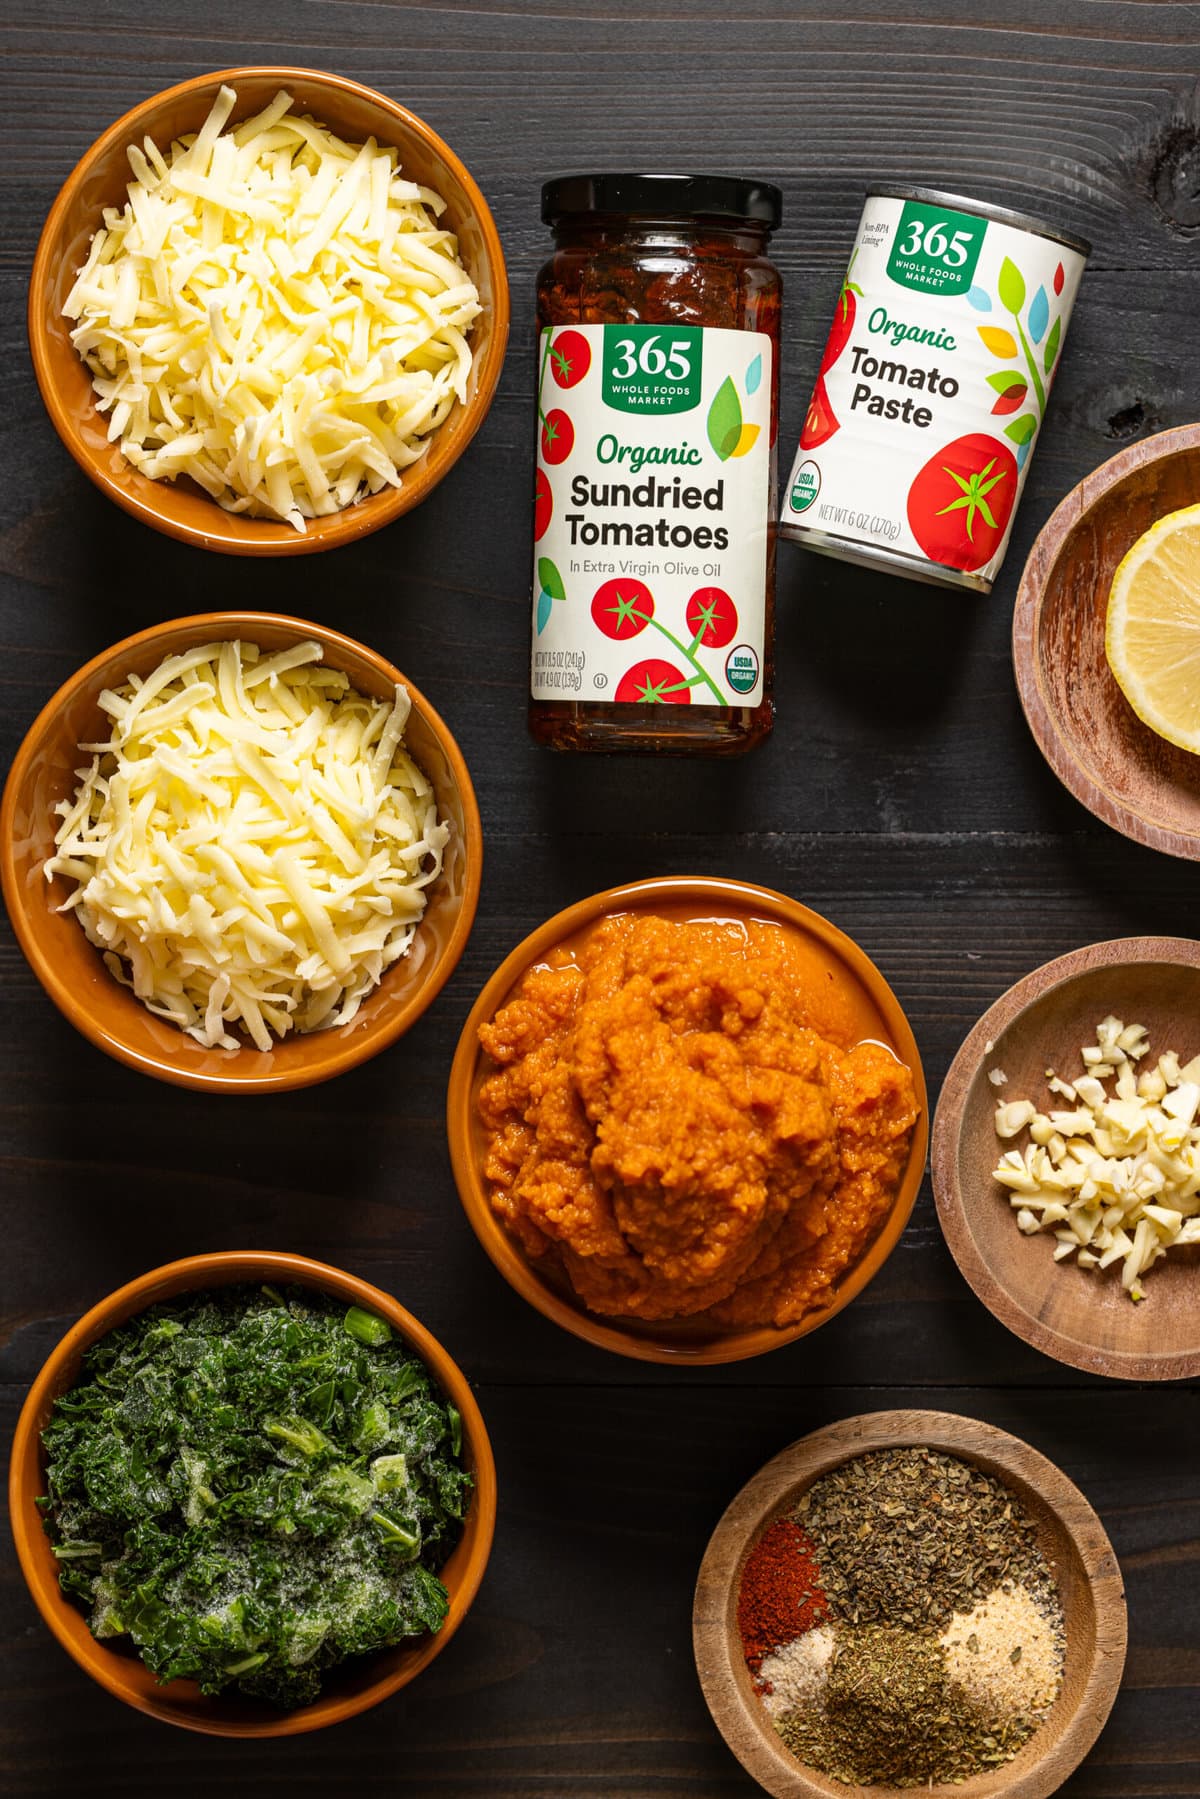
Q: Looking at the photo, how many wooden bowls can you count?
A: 3